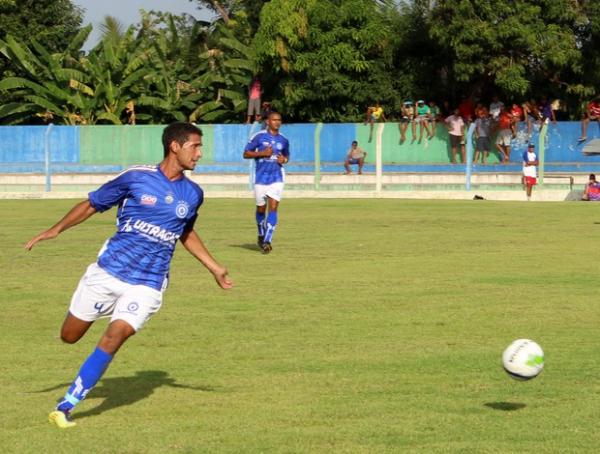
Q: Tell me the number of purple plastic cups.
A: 0